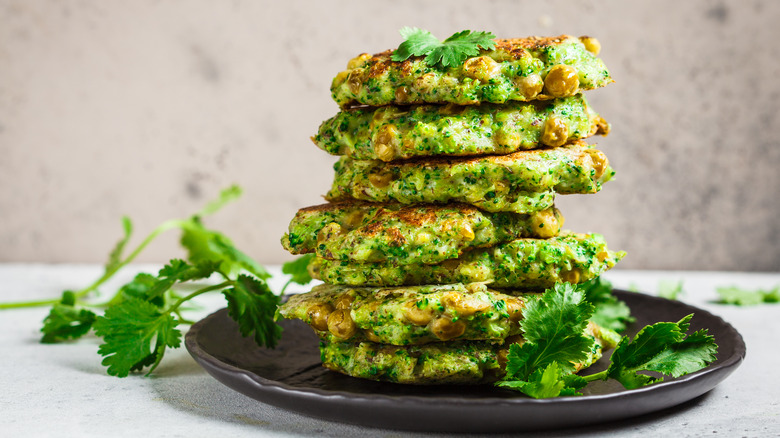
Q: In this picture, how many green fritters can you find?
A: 7